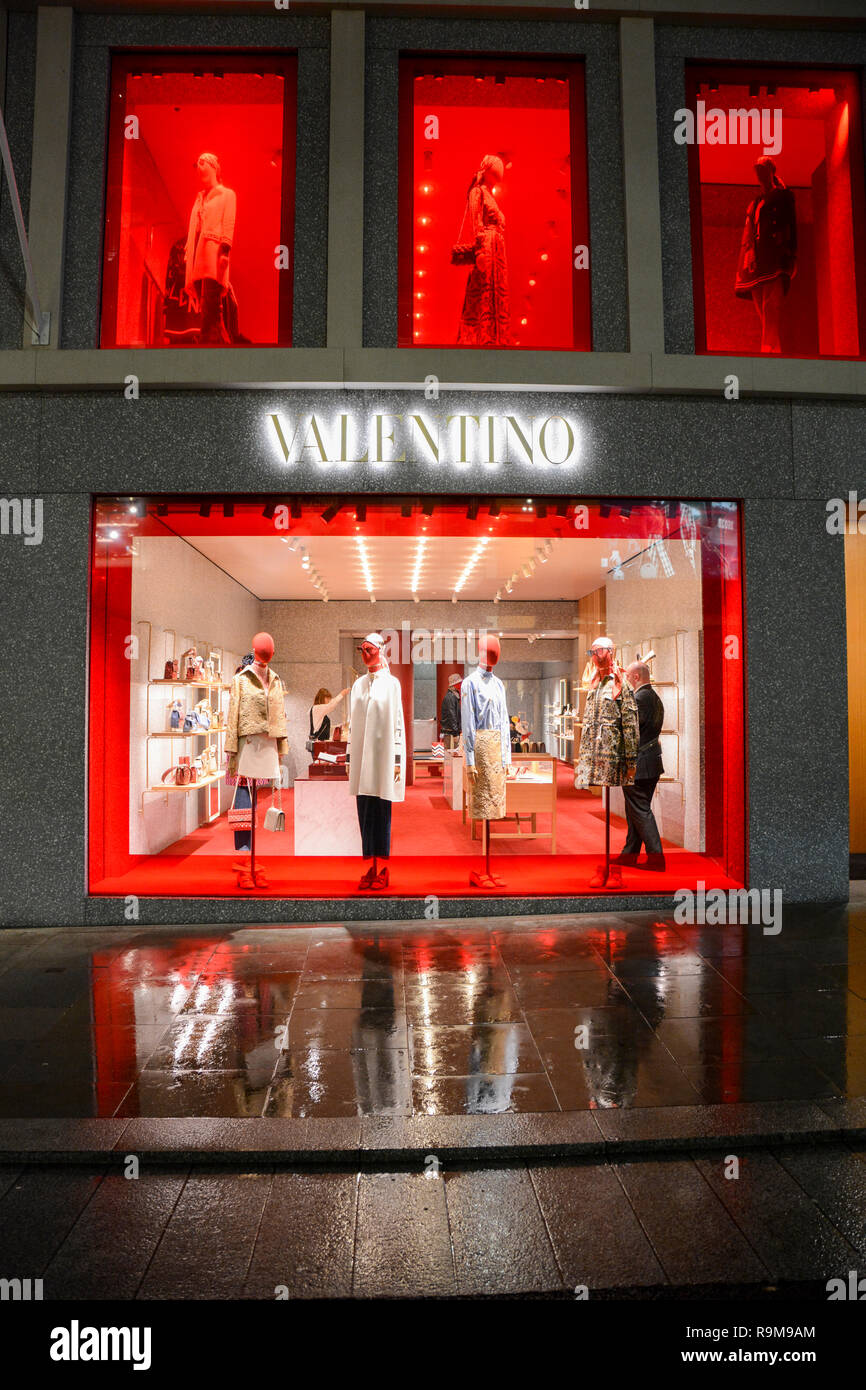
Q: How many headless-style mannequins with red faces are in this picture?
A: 4